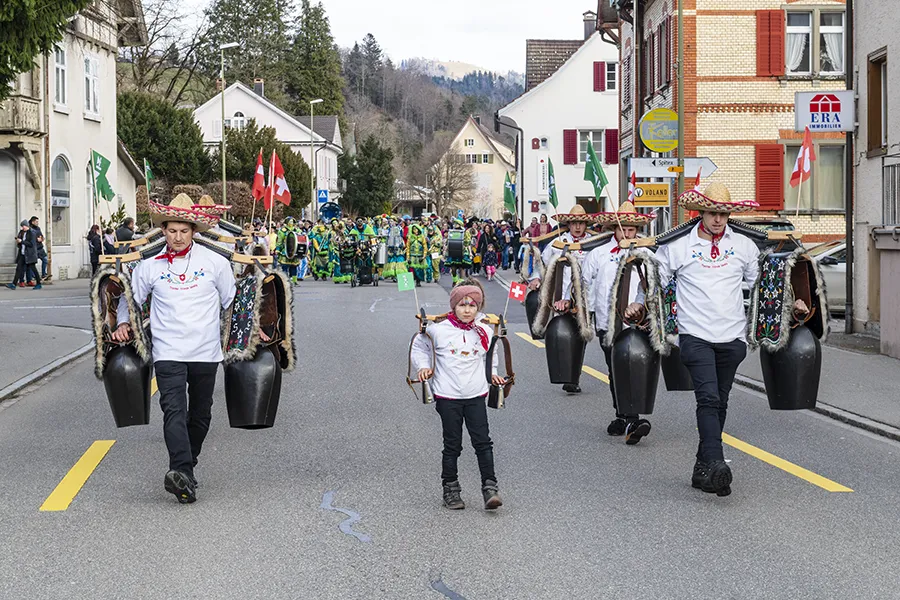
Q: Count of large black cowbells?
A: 7